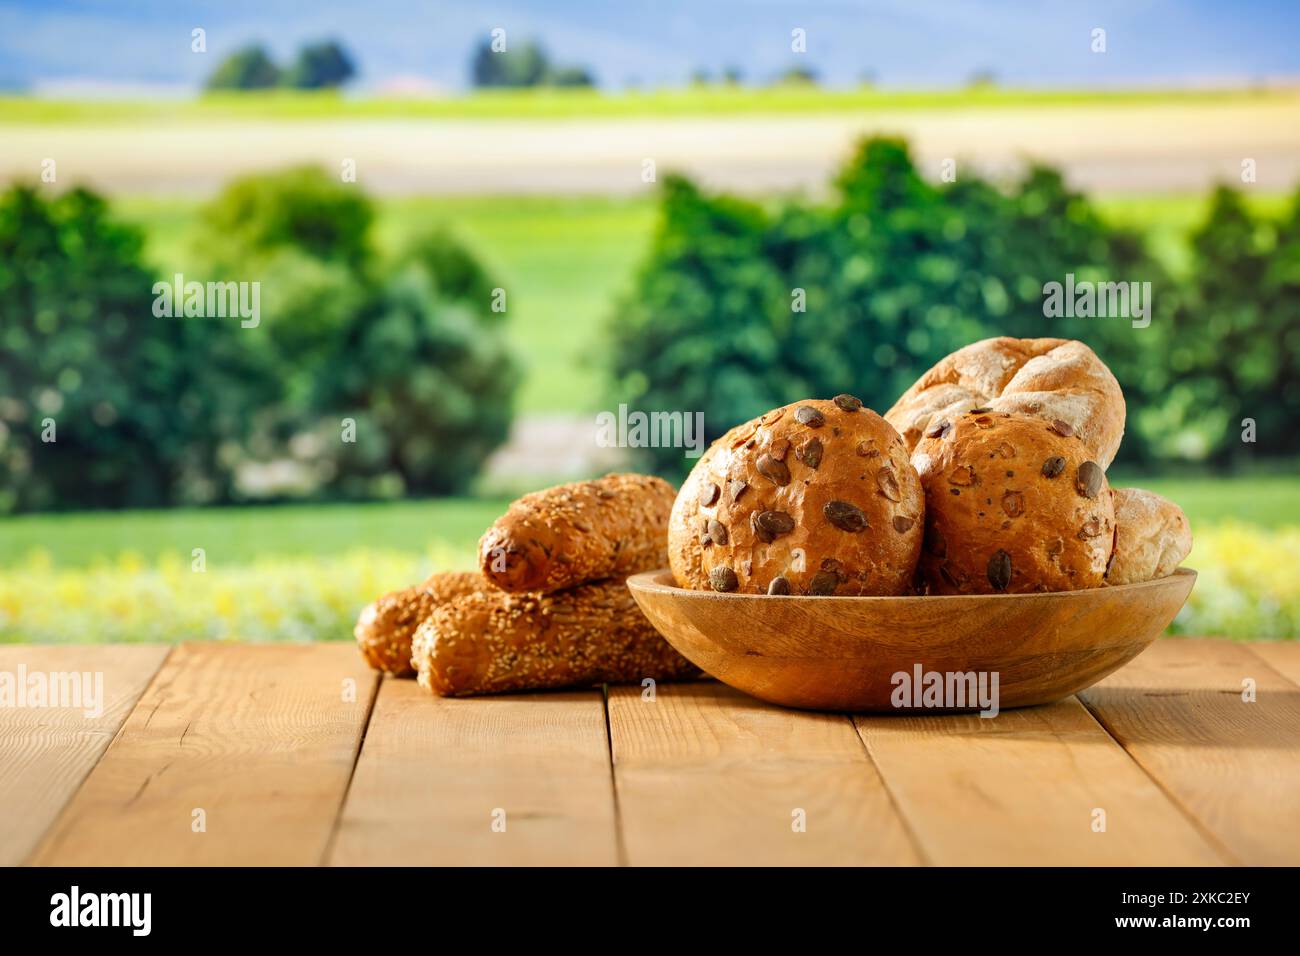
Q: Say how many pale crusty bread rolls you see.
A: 2